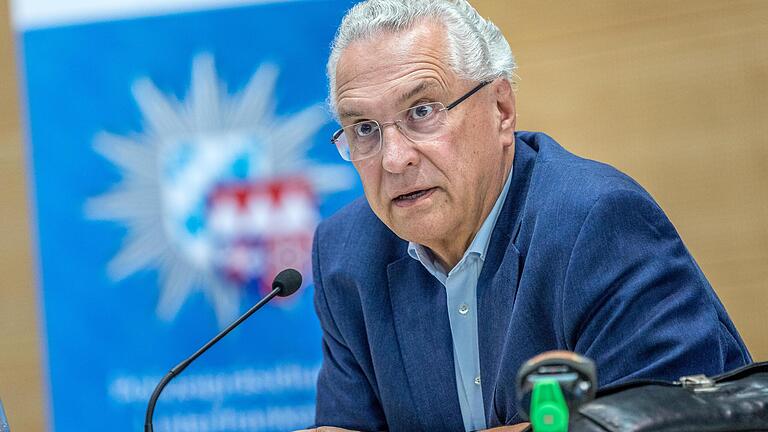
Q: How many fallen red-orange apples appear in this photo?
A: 0